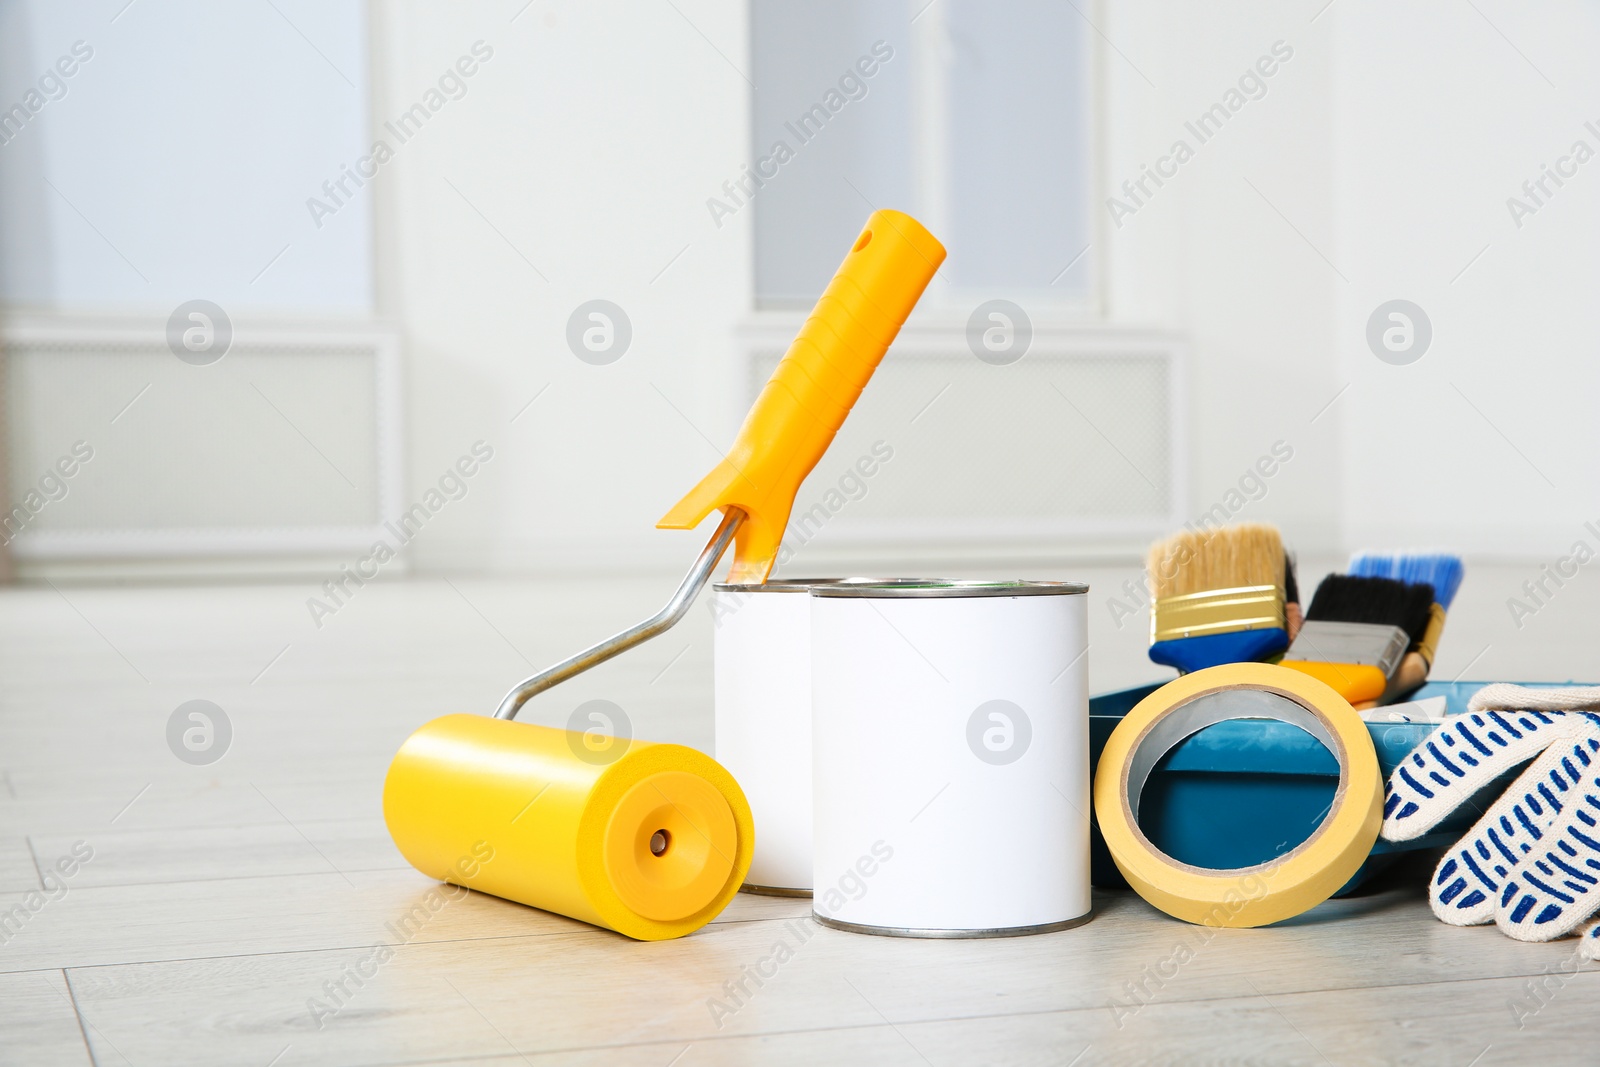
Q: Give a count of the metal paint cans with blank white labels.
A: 2